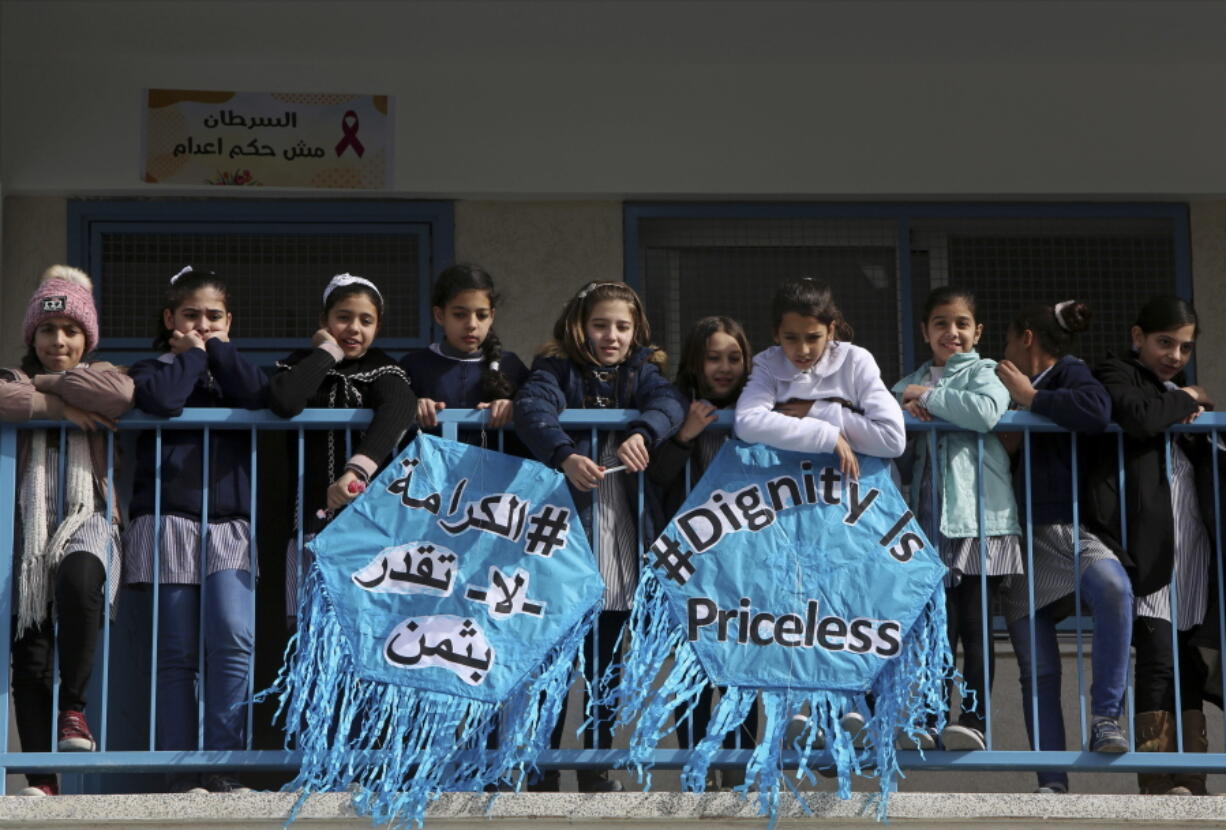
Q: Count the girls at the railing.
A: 10